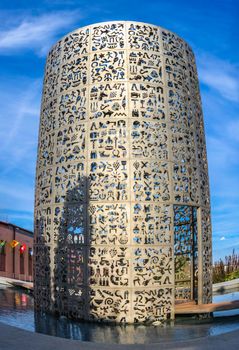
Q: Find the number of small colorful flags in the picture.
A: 4